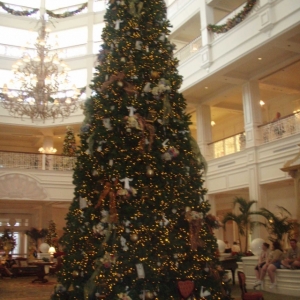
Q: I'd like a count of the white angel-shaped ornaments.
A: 3